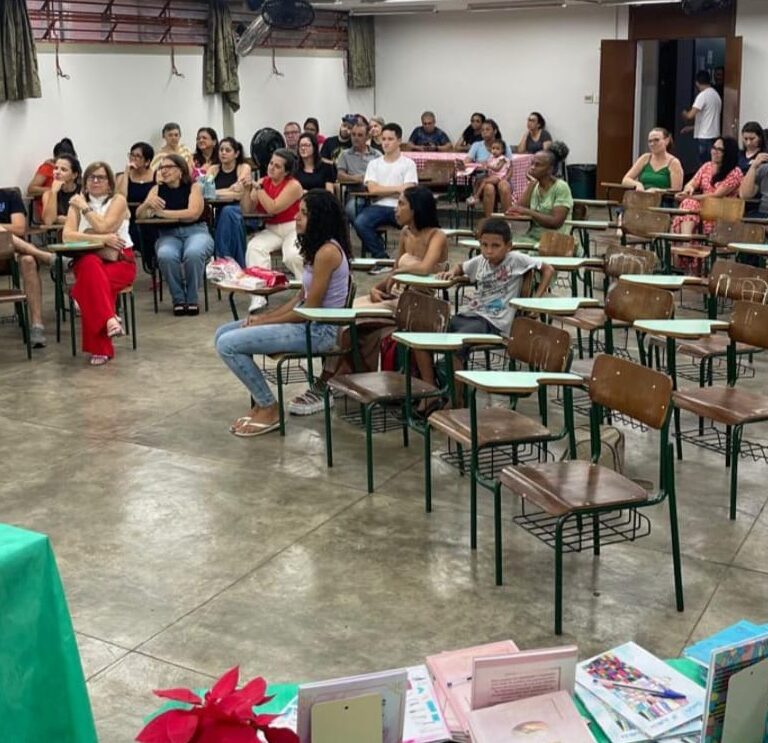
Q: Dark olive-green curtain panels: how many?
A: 3